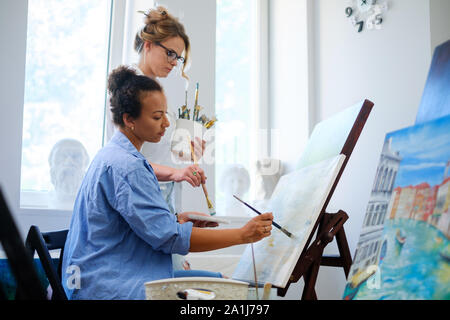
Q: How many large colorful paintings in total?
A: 1